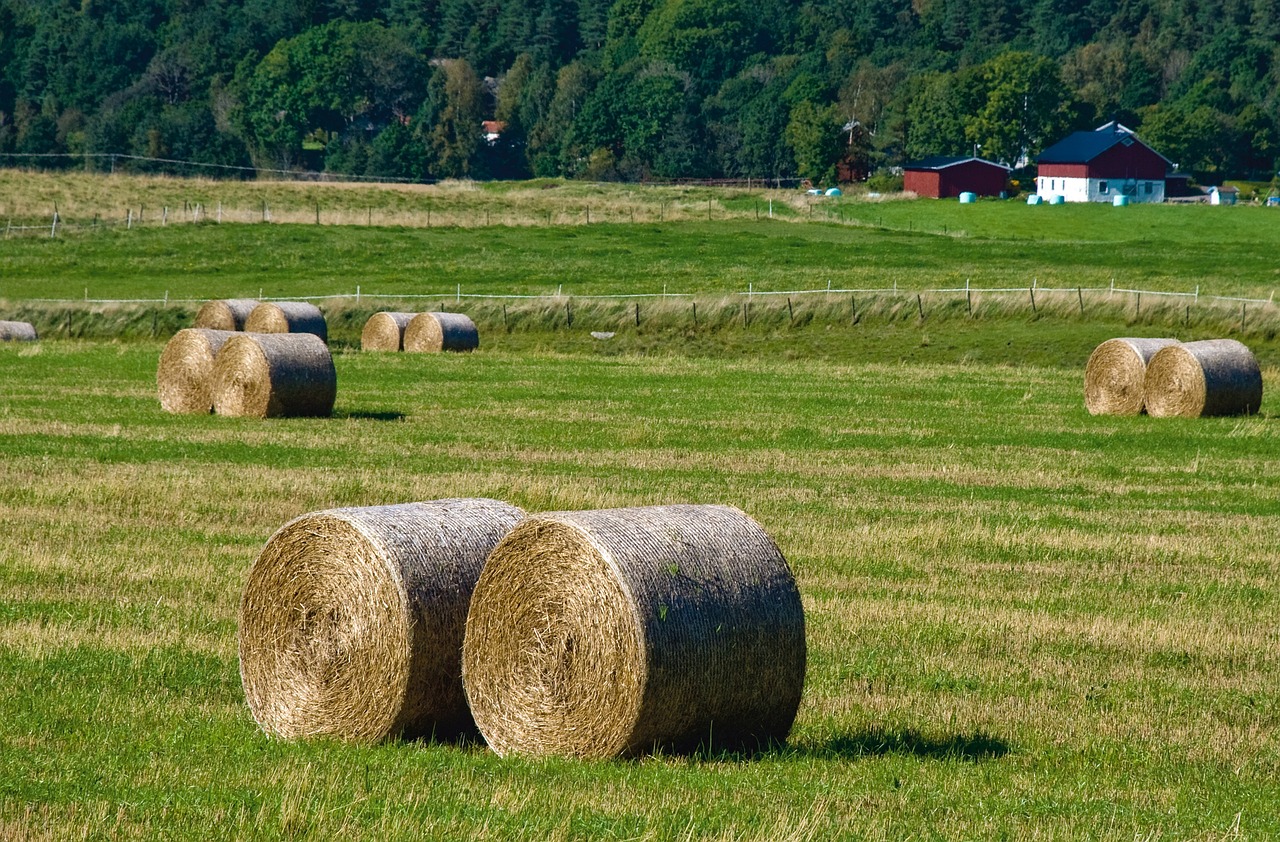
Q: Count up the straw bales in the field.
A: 11